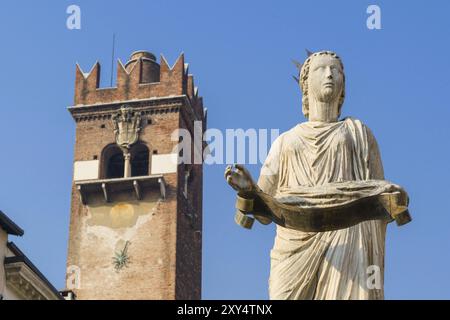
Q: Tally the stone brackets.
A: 4